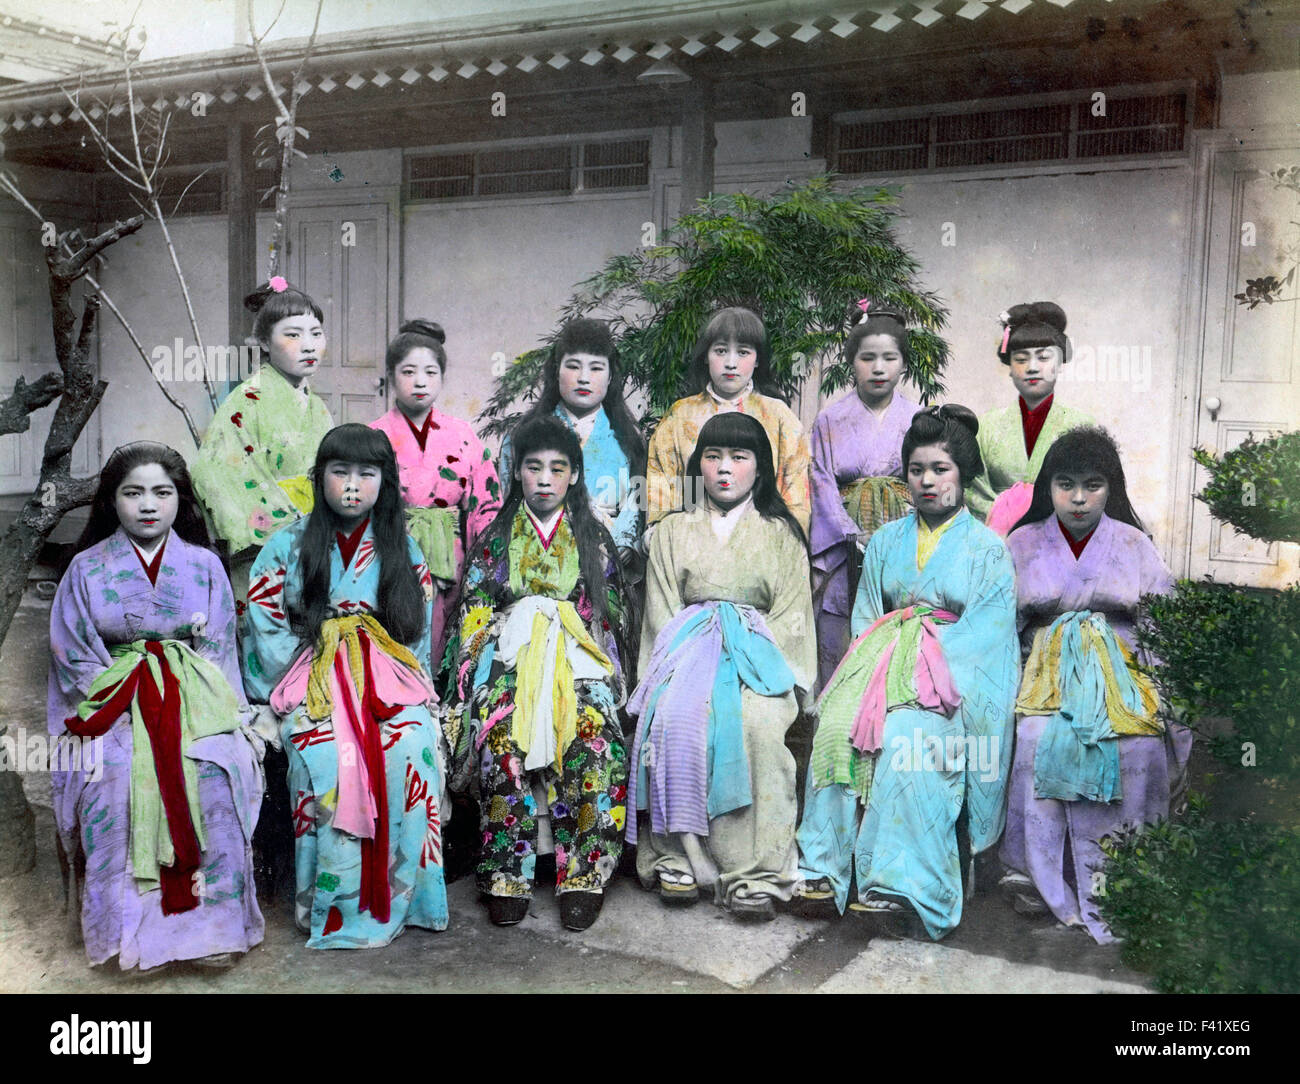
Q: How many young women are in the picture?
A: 12